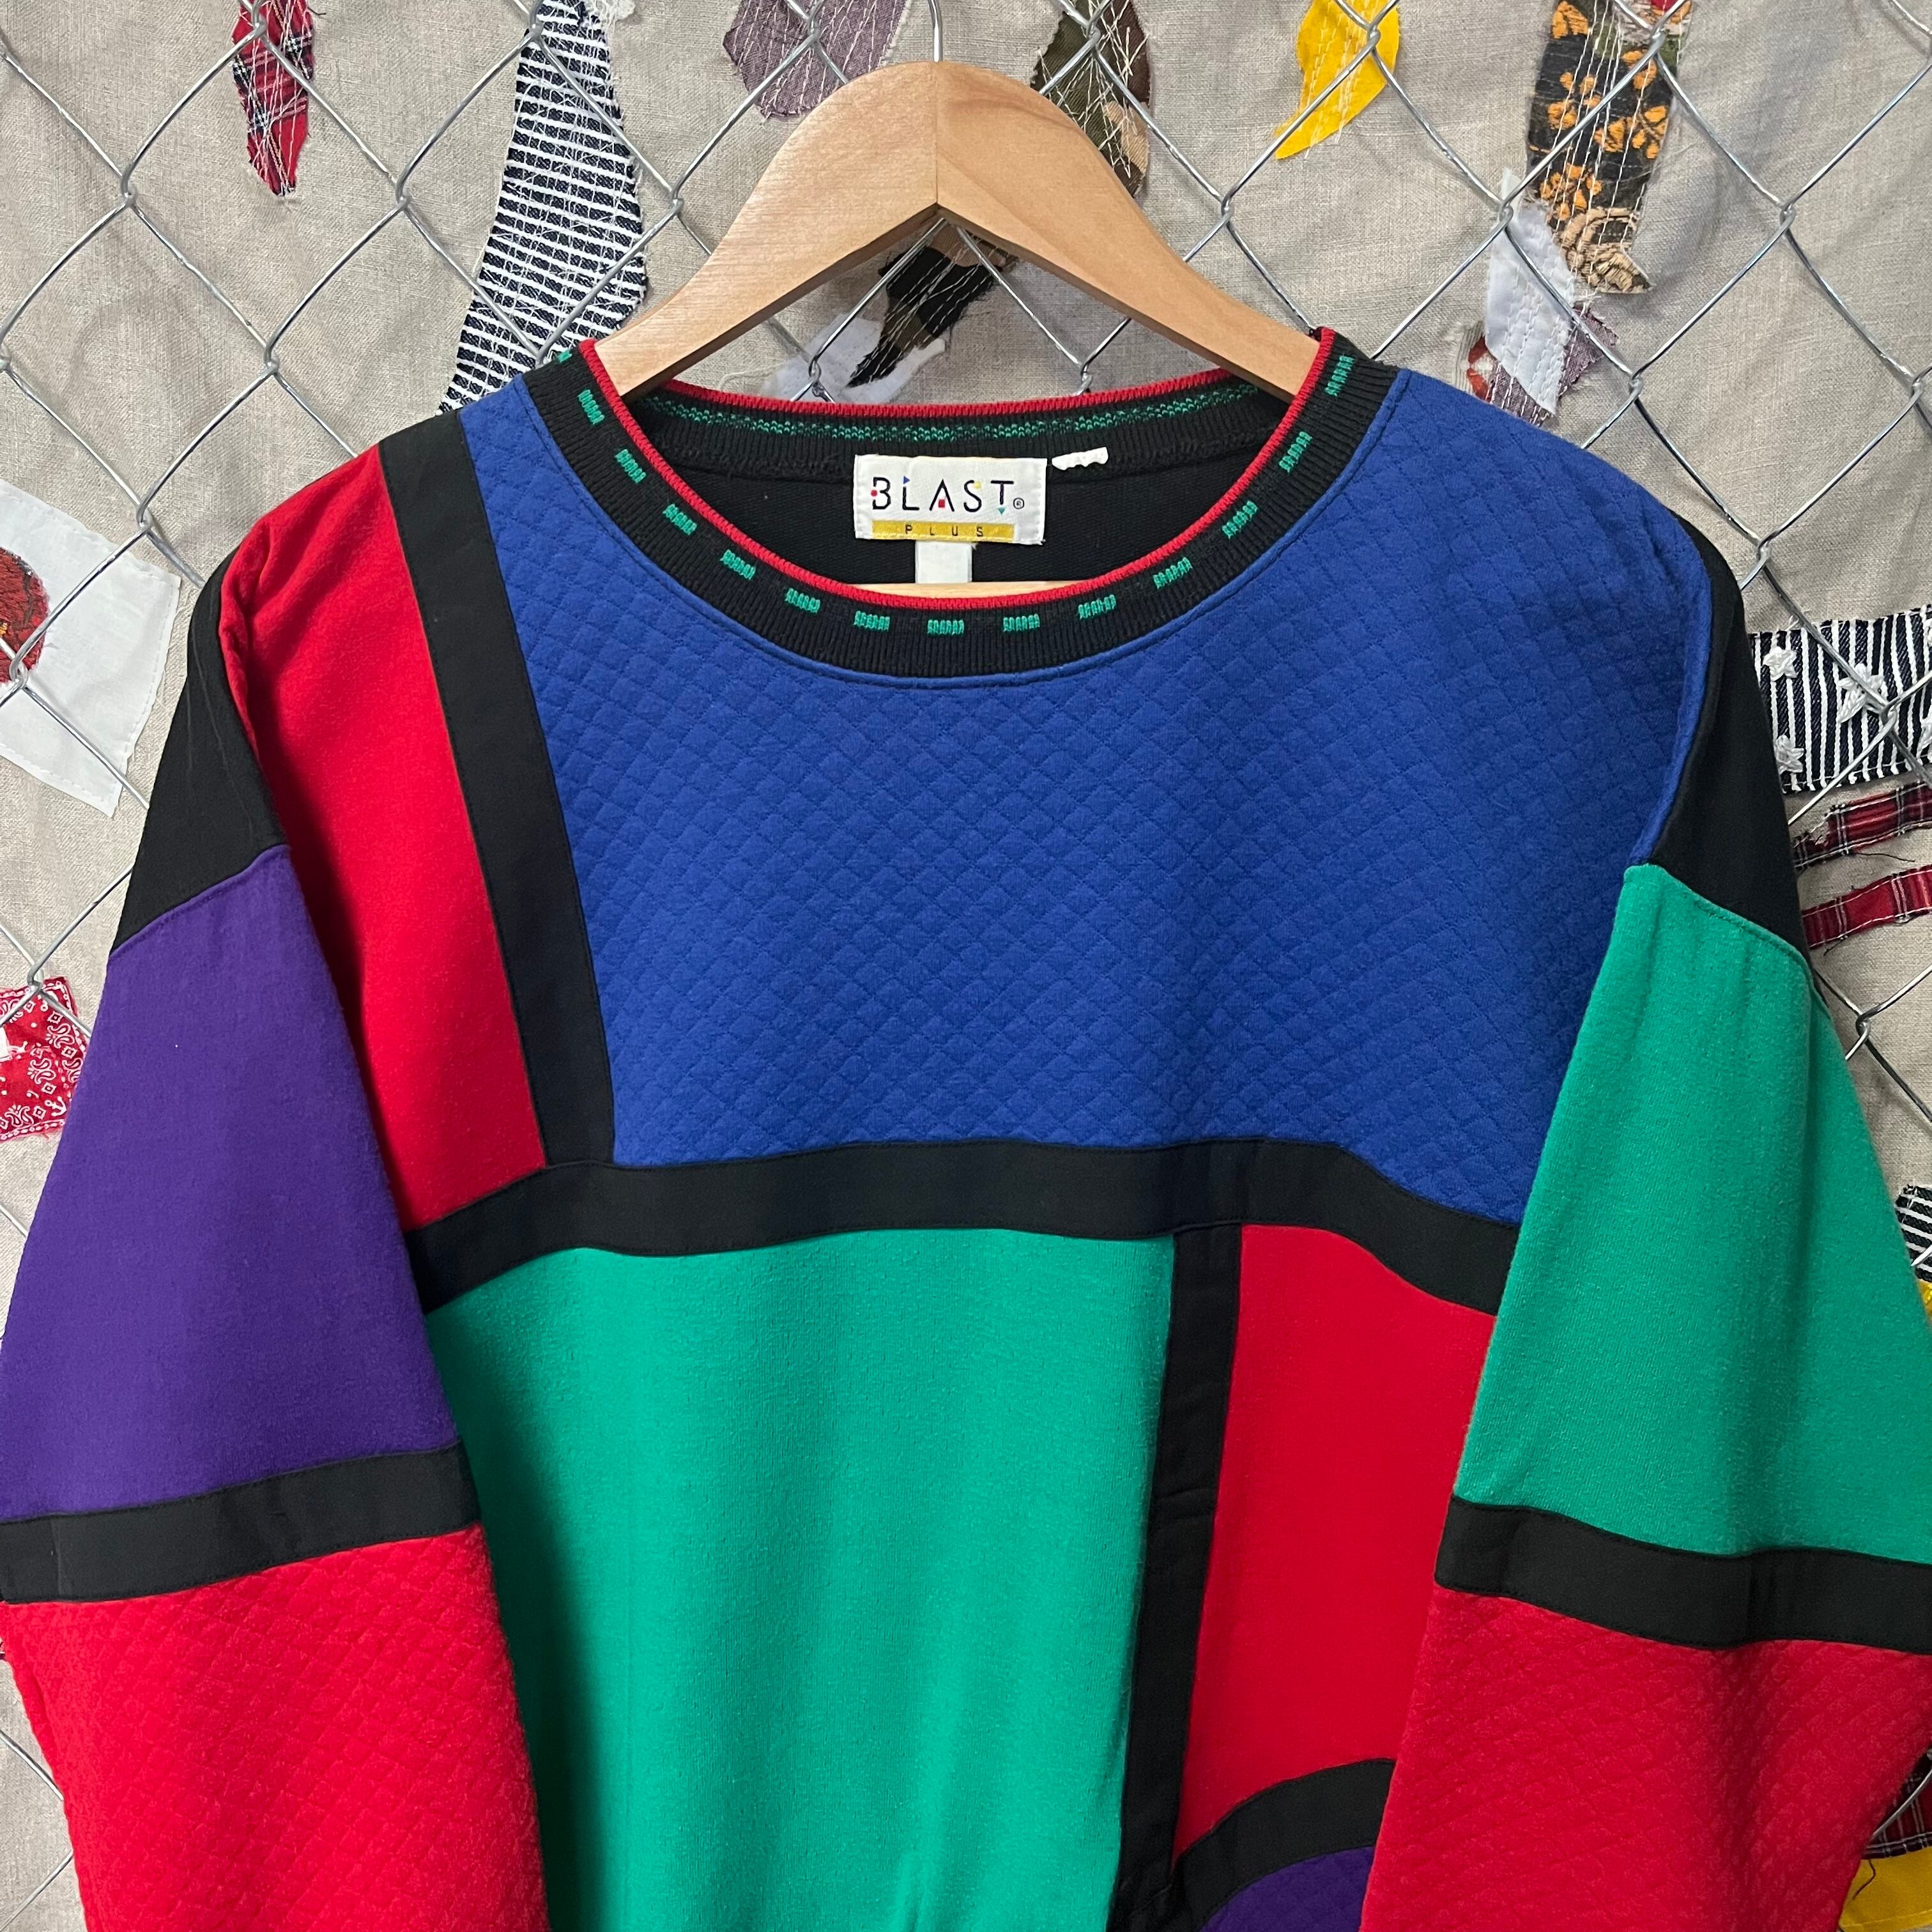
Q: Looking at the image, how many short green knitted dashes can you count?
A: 14